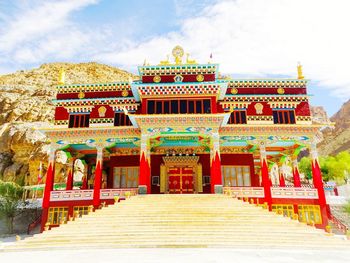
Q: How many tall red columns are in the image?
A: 6